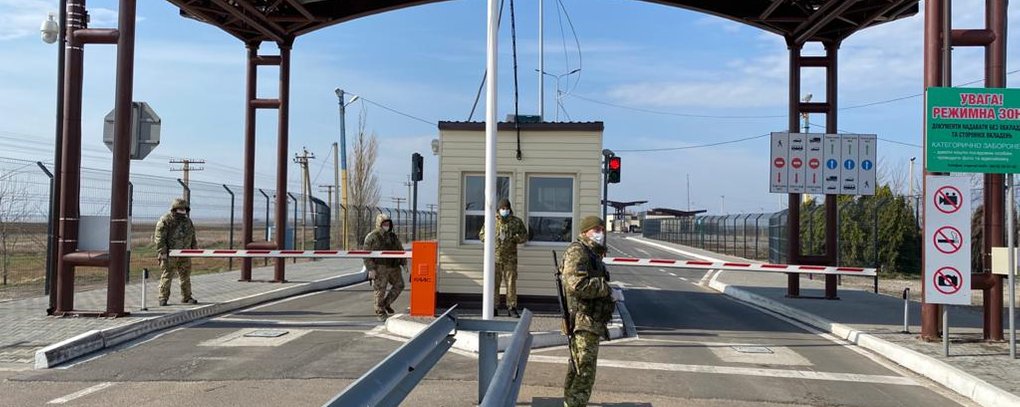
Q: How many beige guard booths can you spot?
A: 1